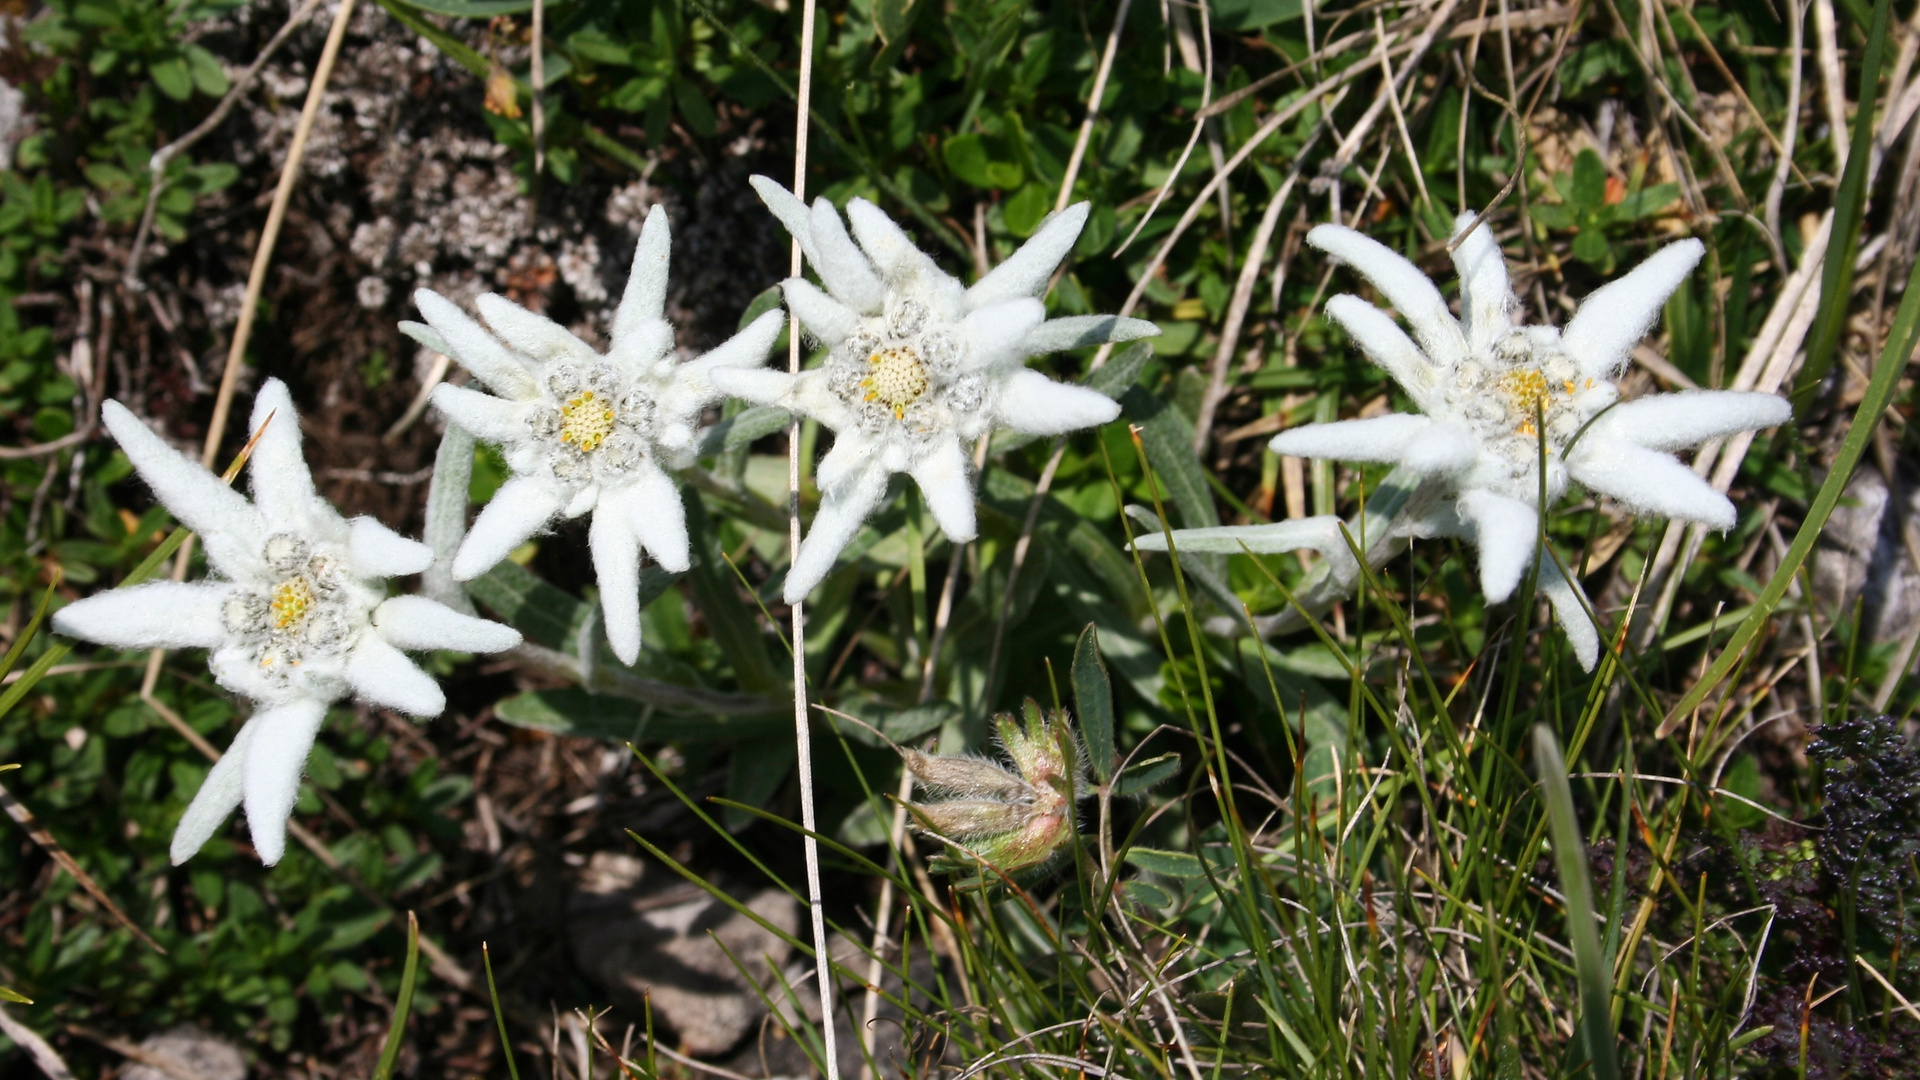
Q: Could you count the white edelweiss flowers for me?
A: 4